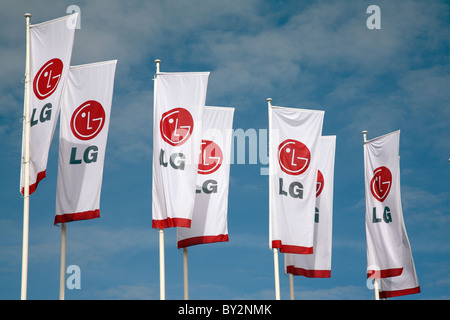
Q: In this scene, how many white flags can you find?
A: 8